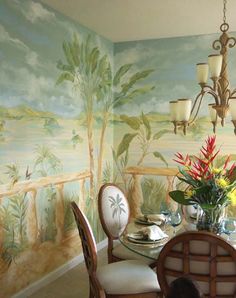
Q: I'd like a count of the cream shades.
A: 6